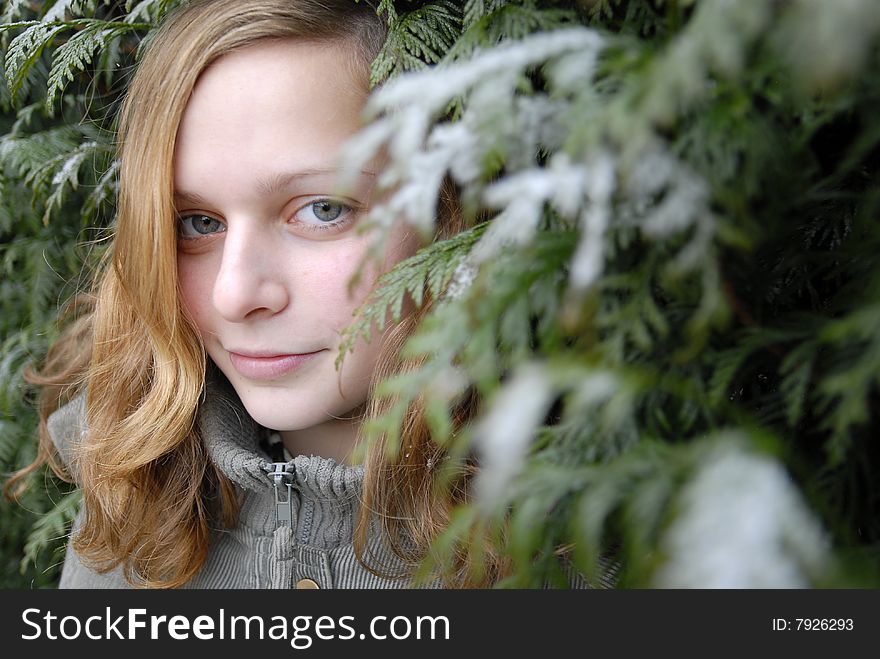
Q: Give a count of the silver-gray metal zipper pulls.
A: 1